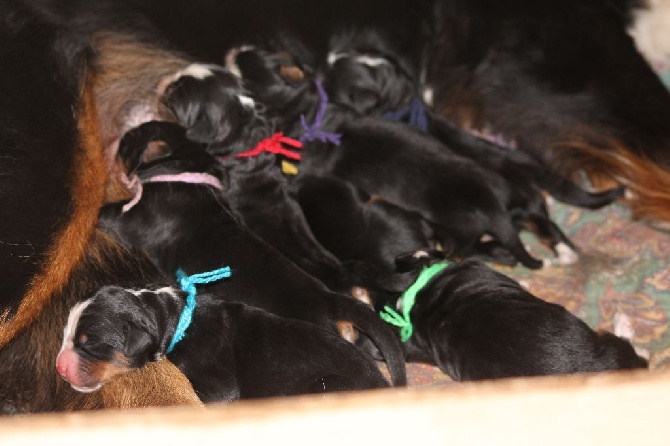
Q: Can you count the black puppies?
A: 7